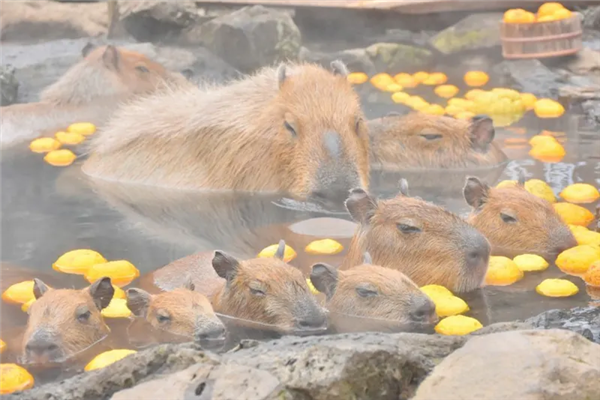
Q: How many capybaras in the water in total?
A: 9